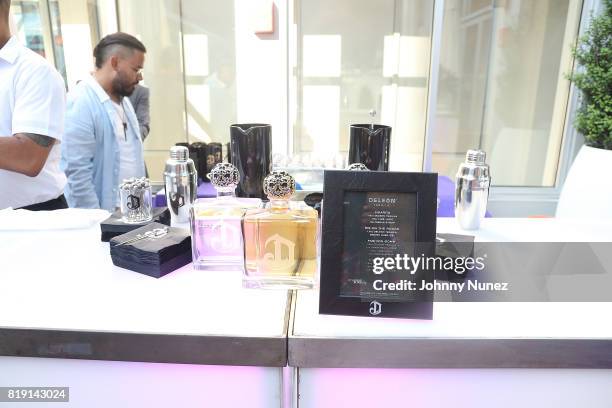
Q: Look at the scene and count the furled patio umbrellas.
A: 0